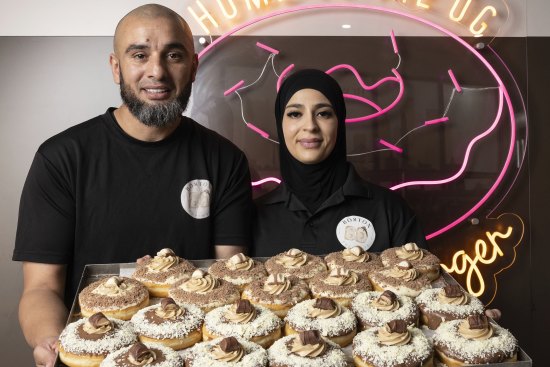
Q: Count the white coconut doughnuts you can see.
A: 11